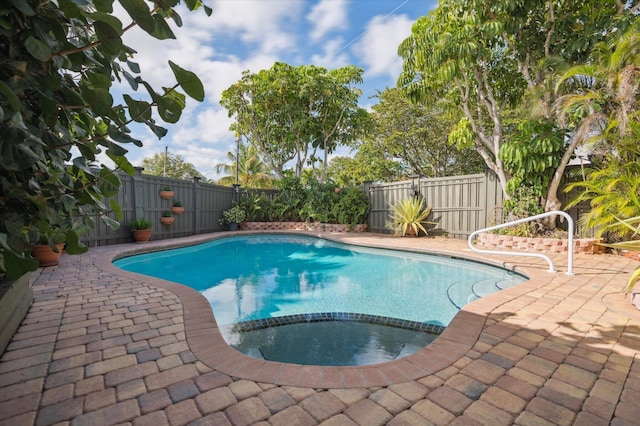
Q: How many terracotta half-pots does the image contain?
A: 3